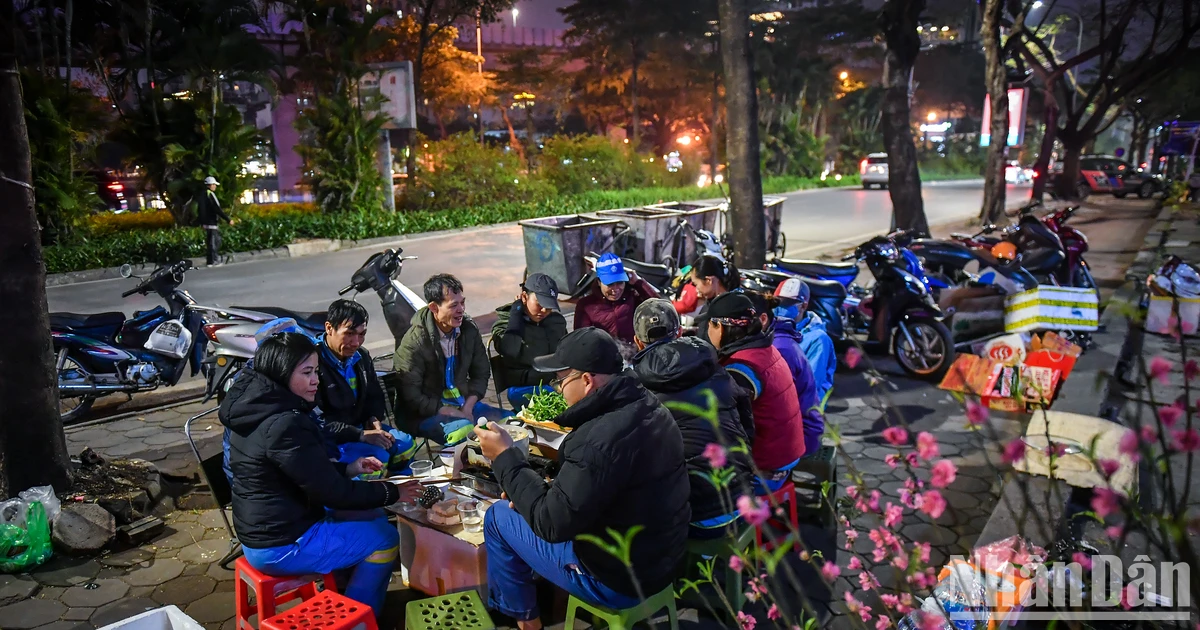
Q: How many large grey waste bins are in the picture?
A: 4